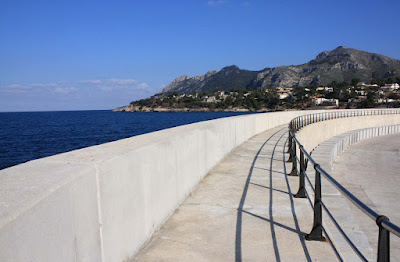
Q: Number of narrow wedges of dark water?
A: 1